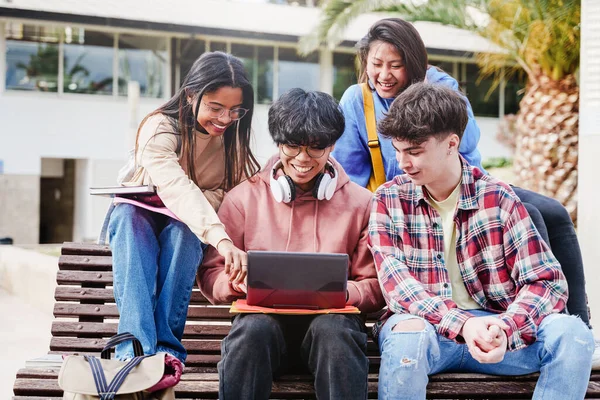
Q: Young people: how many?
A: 4